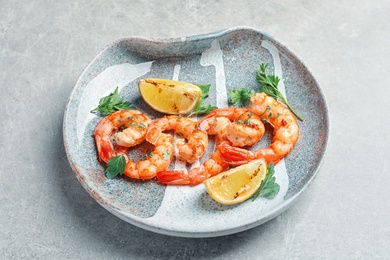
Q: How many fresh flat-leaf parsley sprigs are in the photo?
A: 6